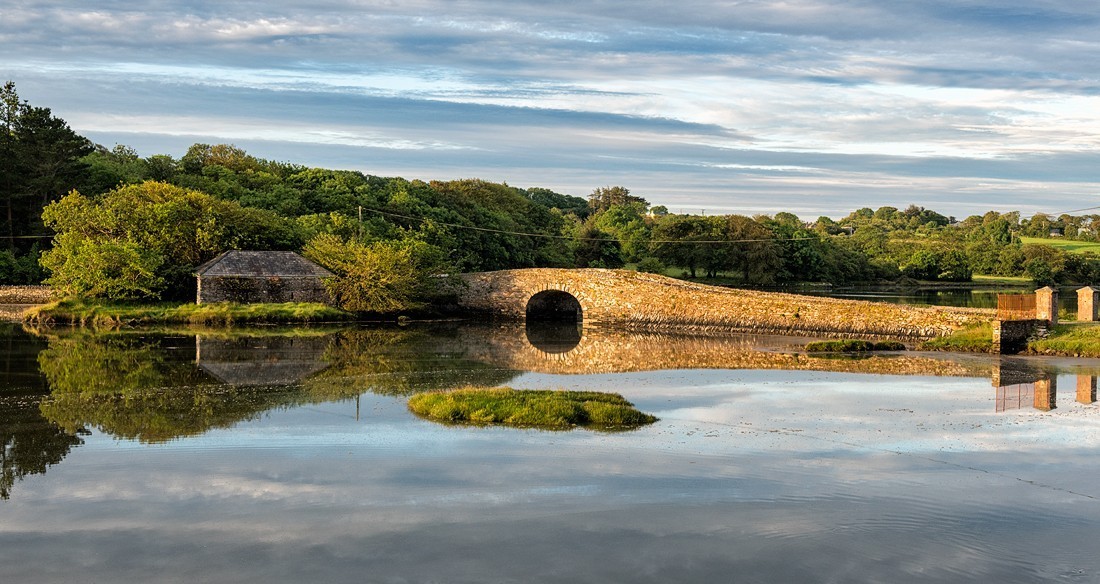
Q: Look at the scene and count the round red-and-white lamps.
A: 0